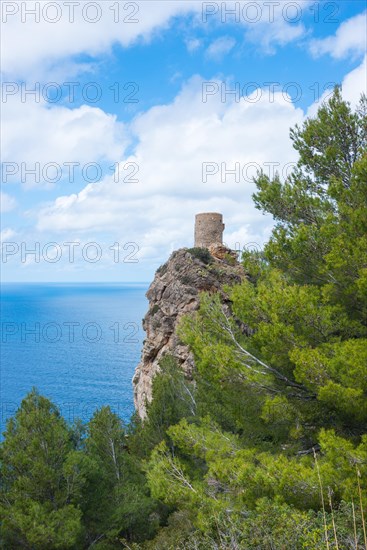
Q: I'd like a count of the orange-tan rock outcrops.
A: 1